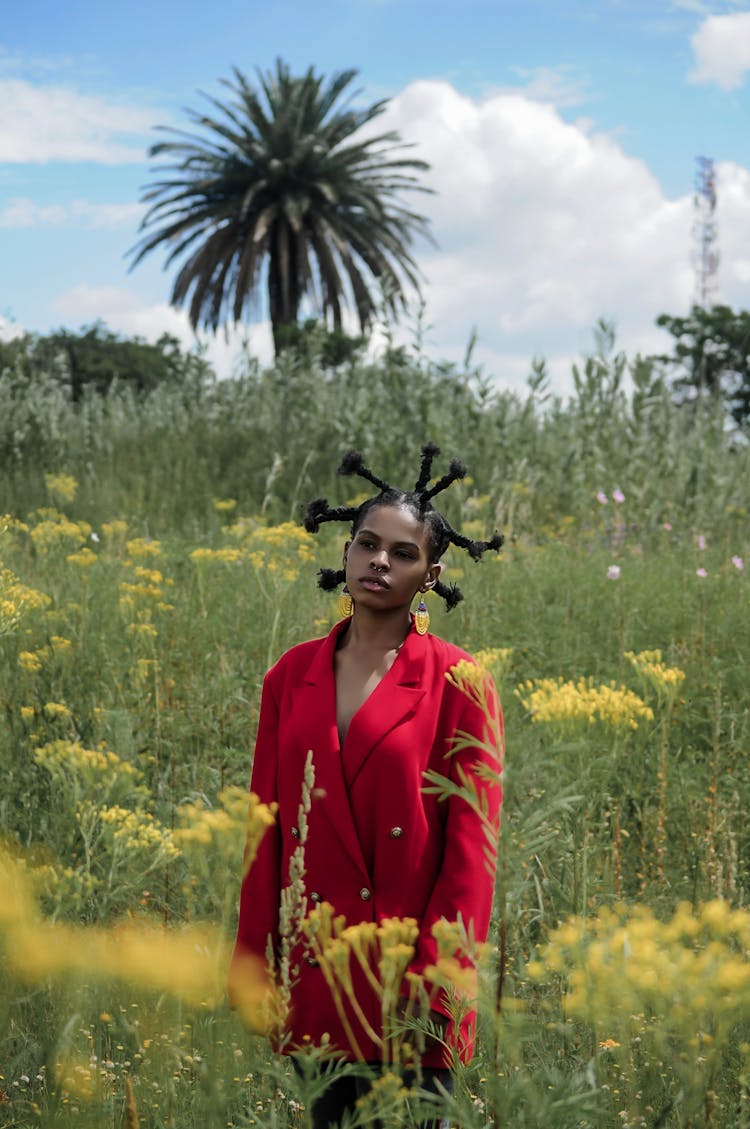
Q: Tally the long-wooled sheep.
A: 0